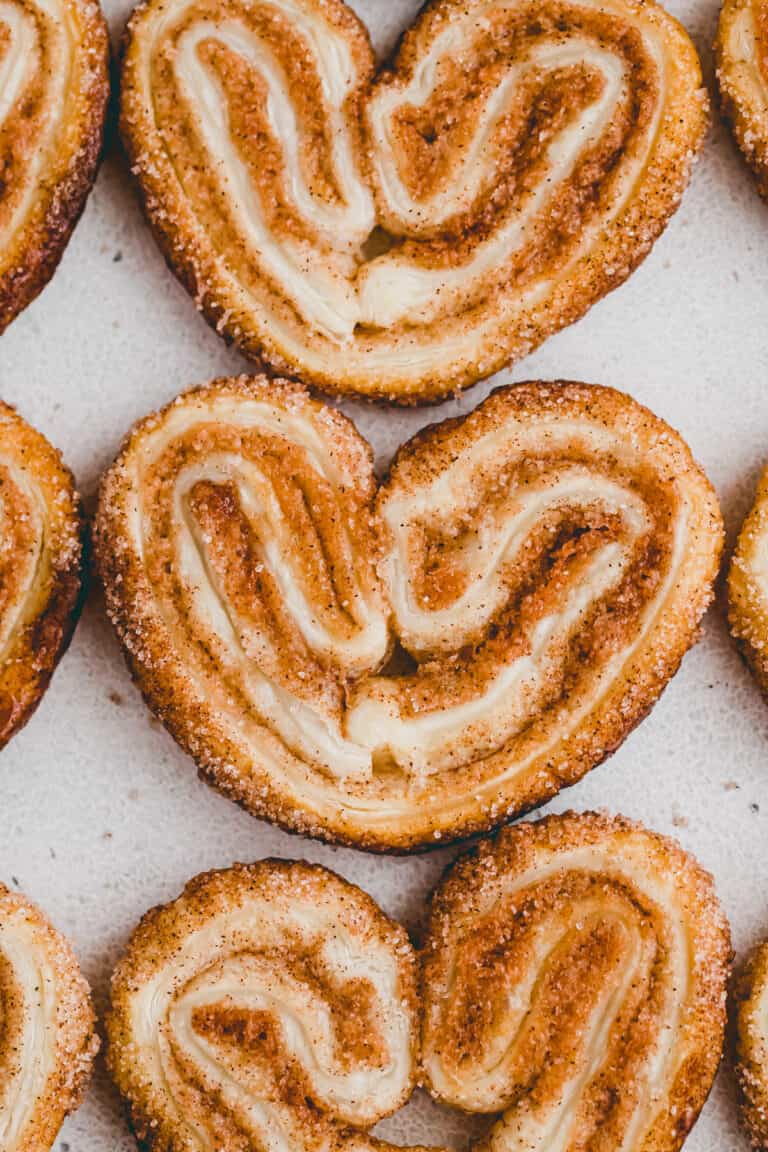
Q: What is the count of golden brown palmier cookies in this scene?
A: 9